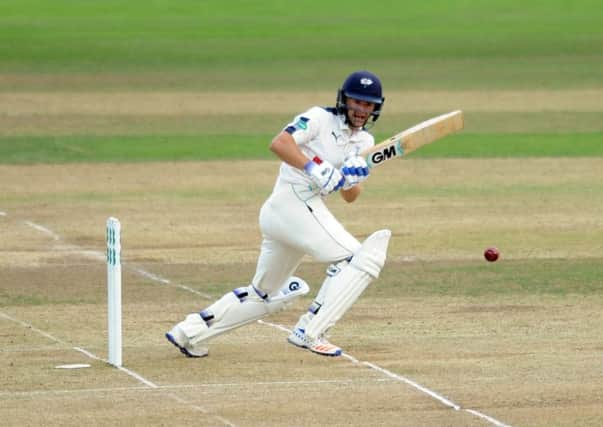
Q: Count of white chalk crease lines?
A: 3